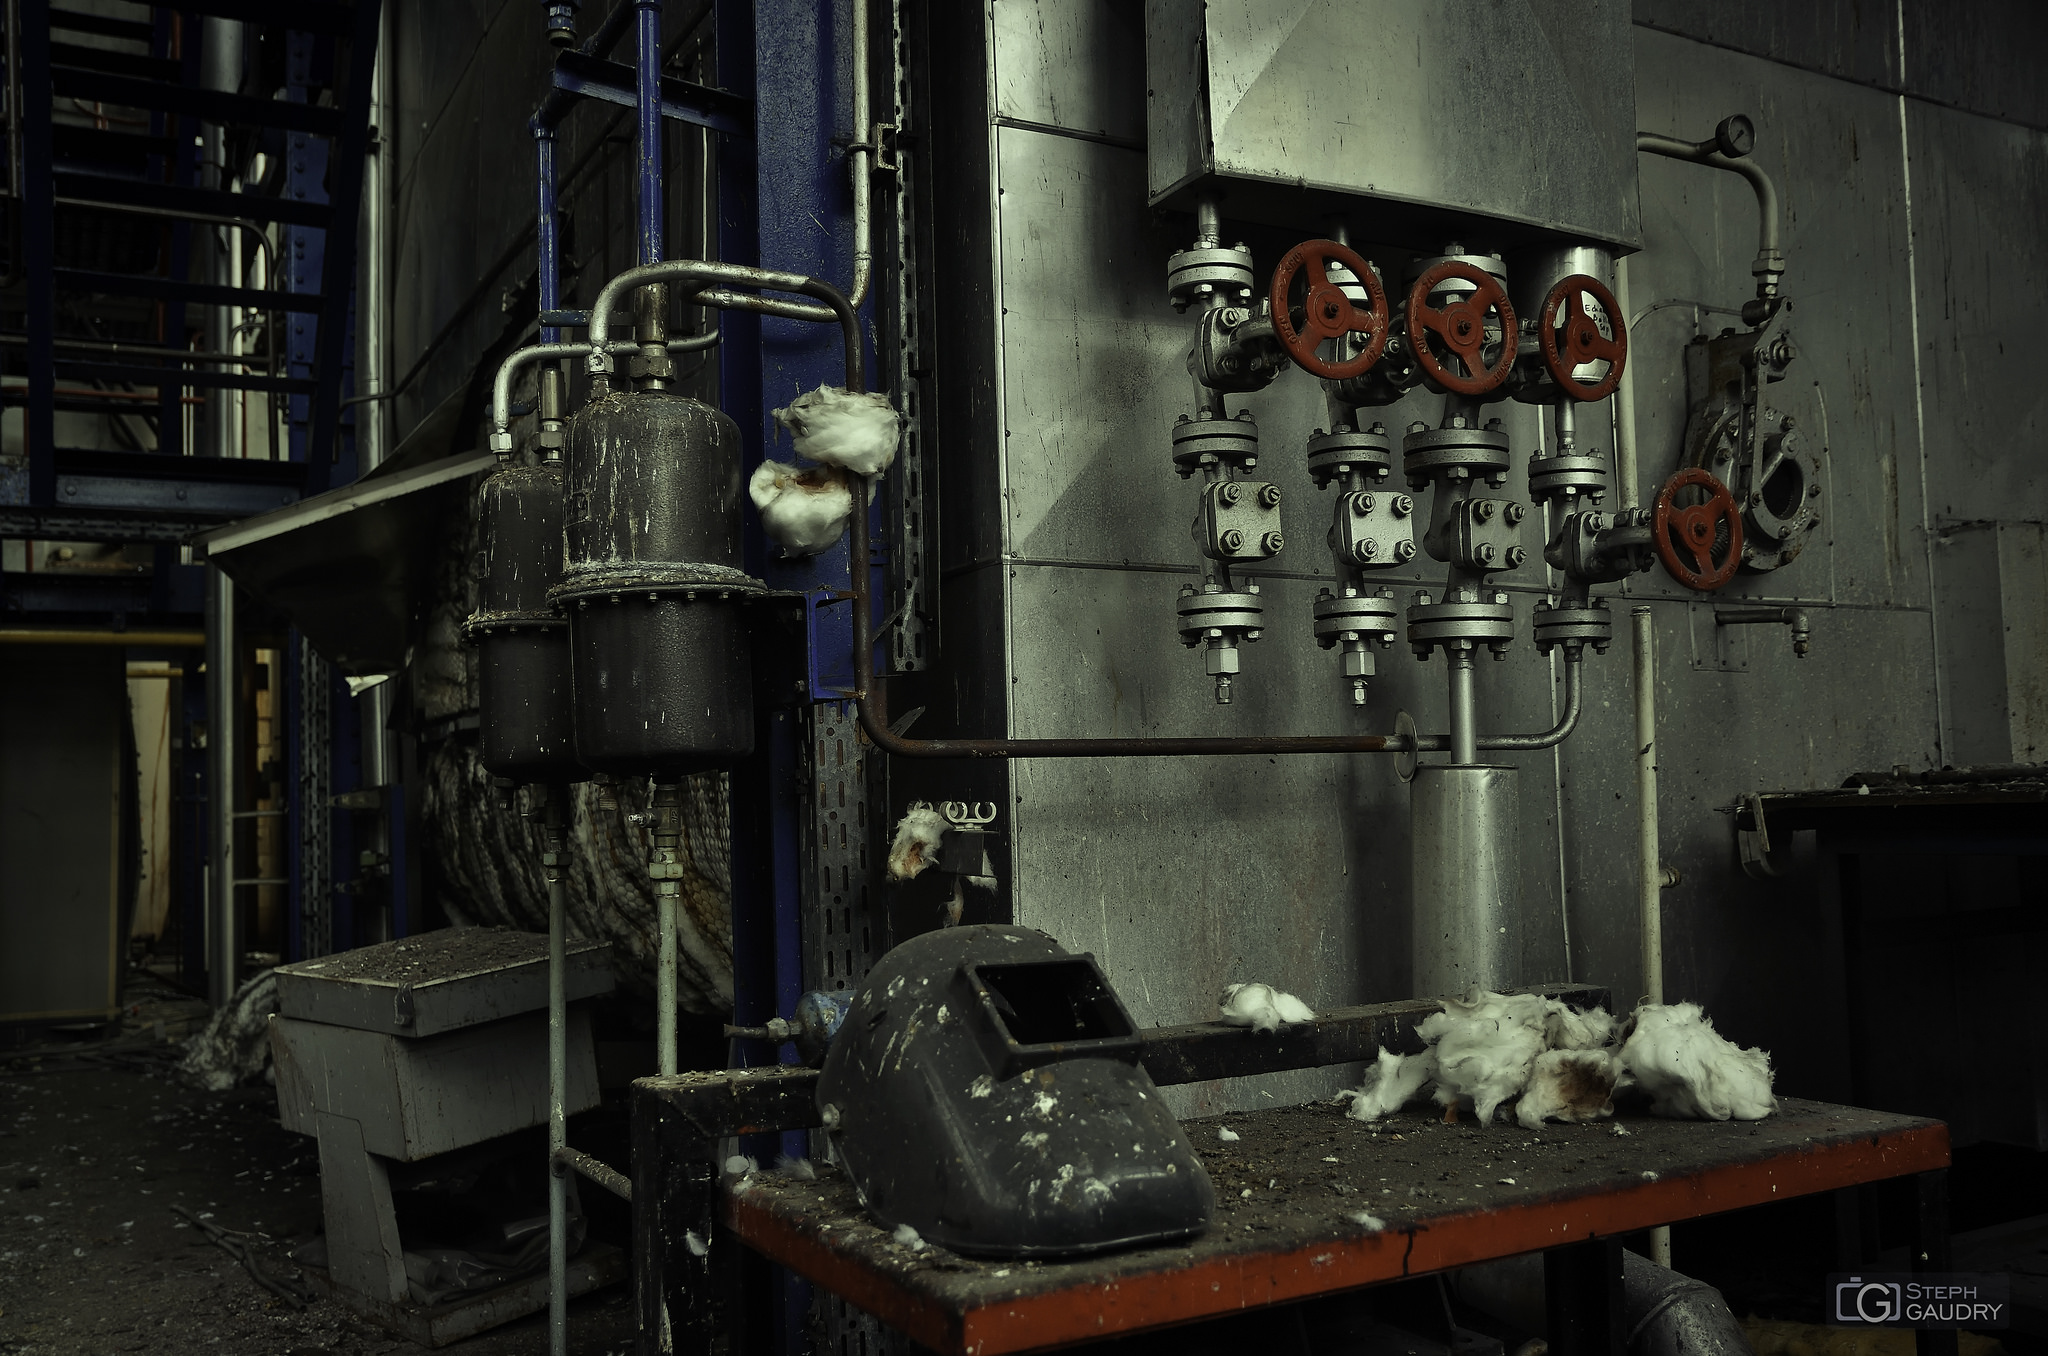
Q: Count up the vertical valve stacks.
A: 4